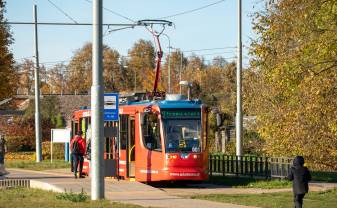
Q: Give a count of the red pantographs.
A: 1